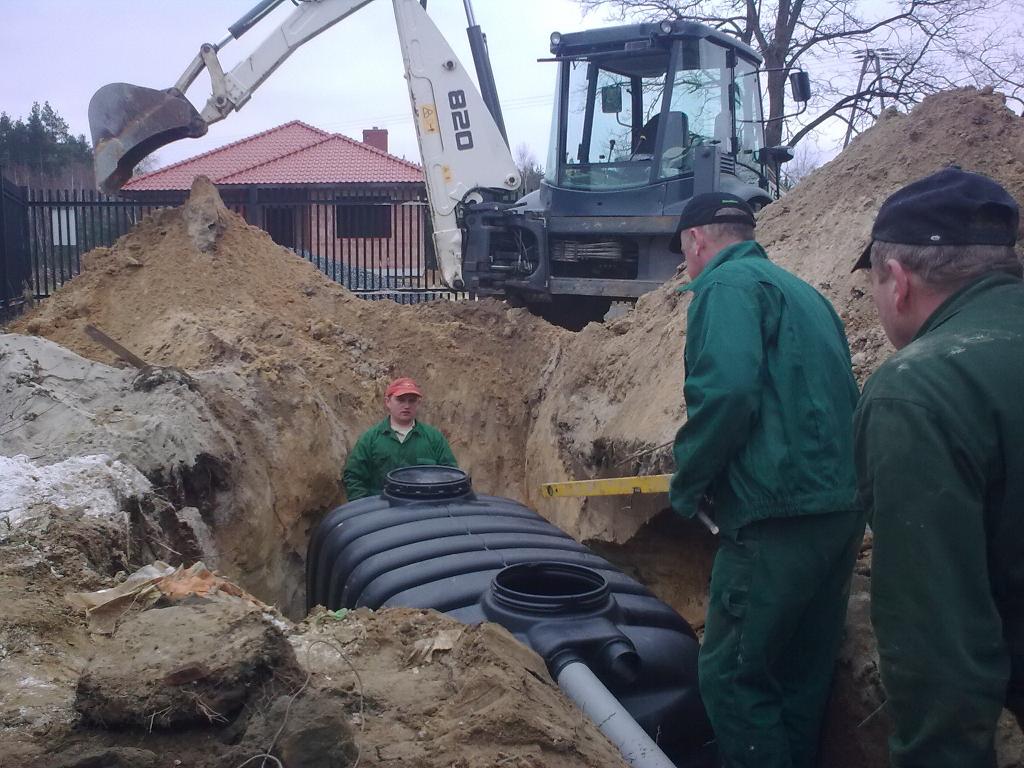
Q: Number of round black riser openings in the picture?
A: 2